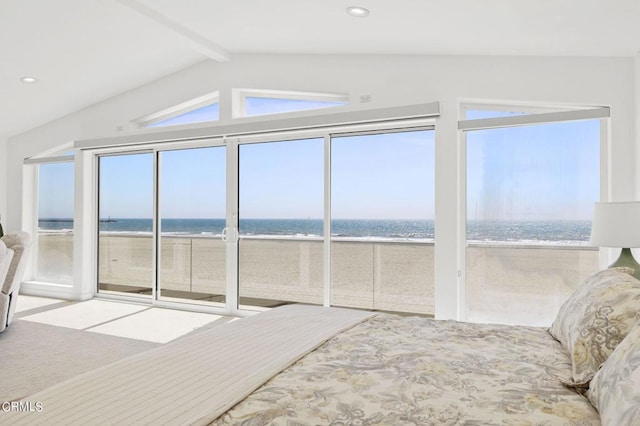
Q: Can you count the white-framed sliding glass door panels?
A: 4